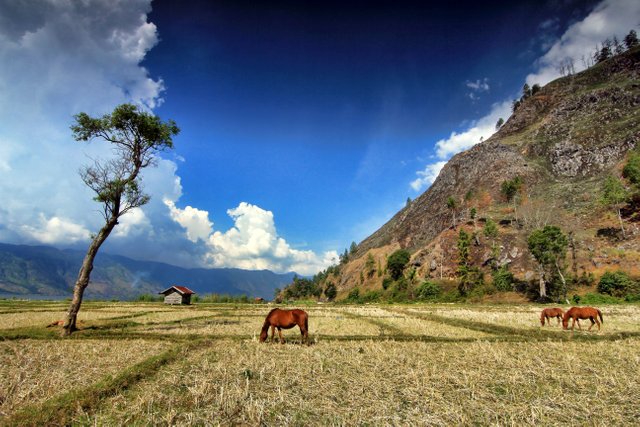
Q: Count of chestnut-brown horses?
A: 3